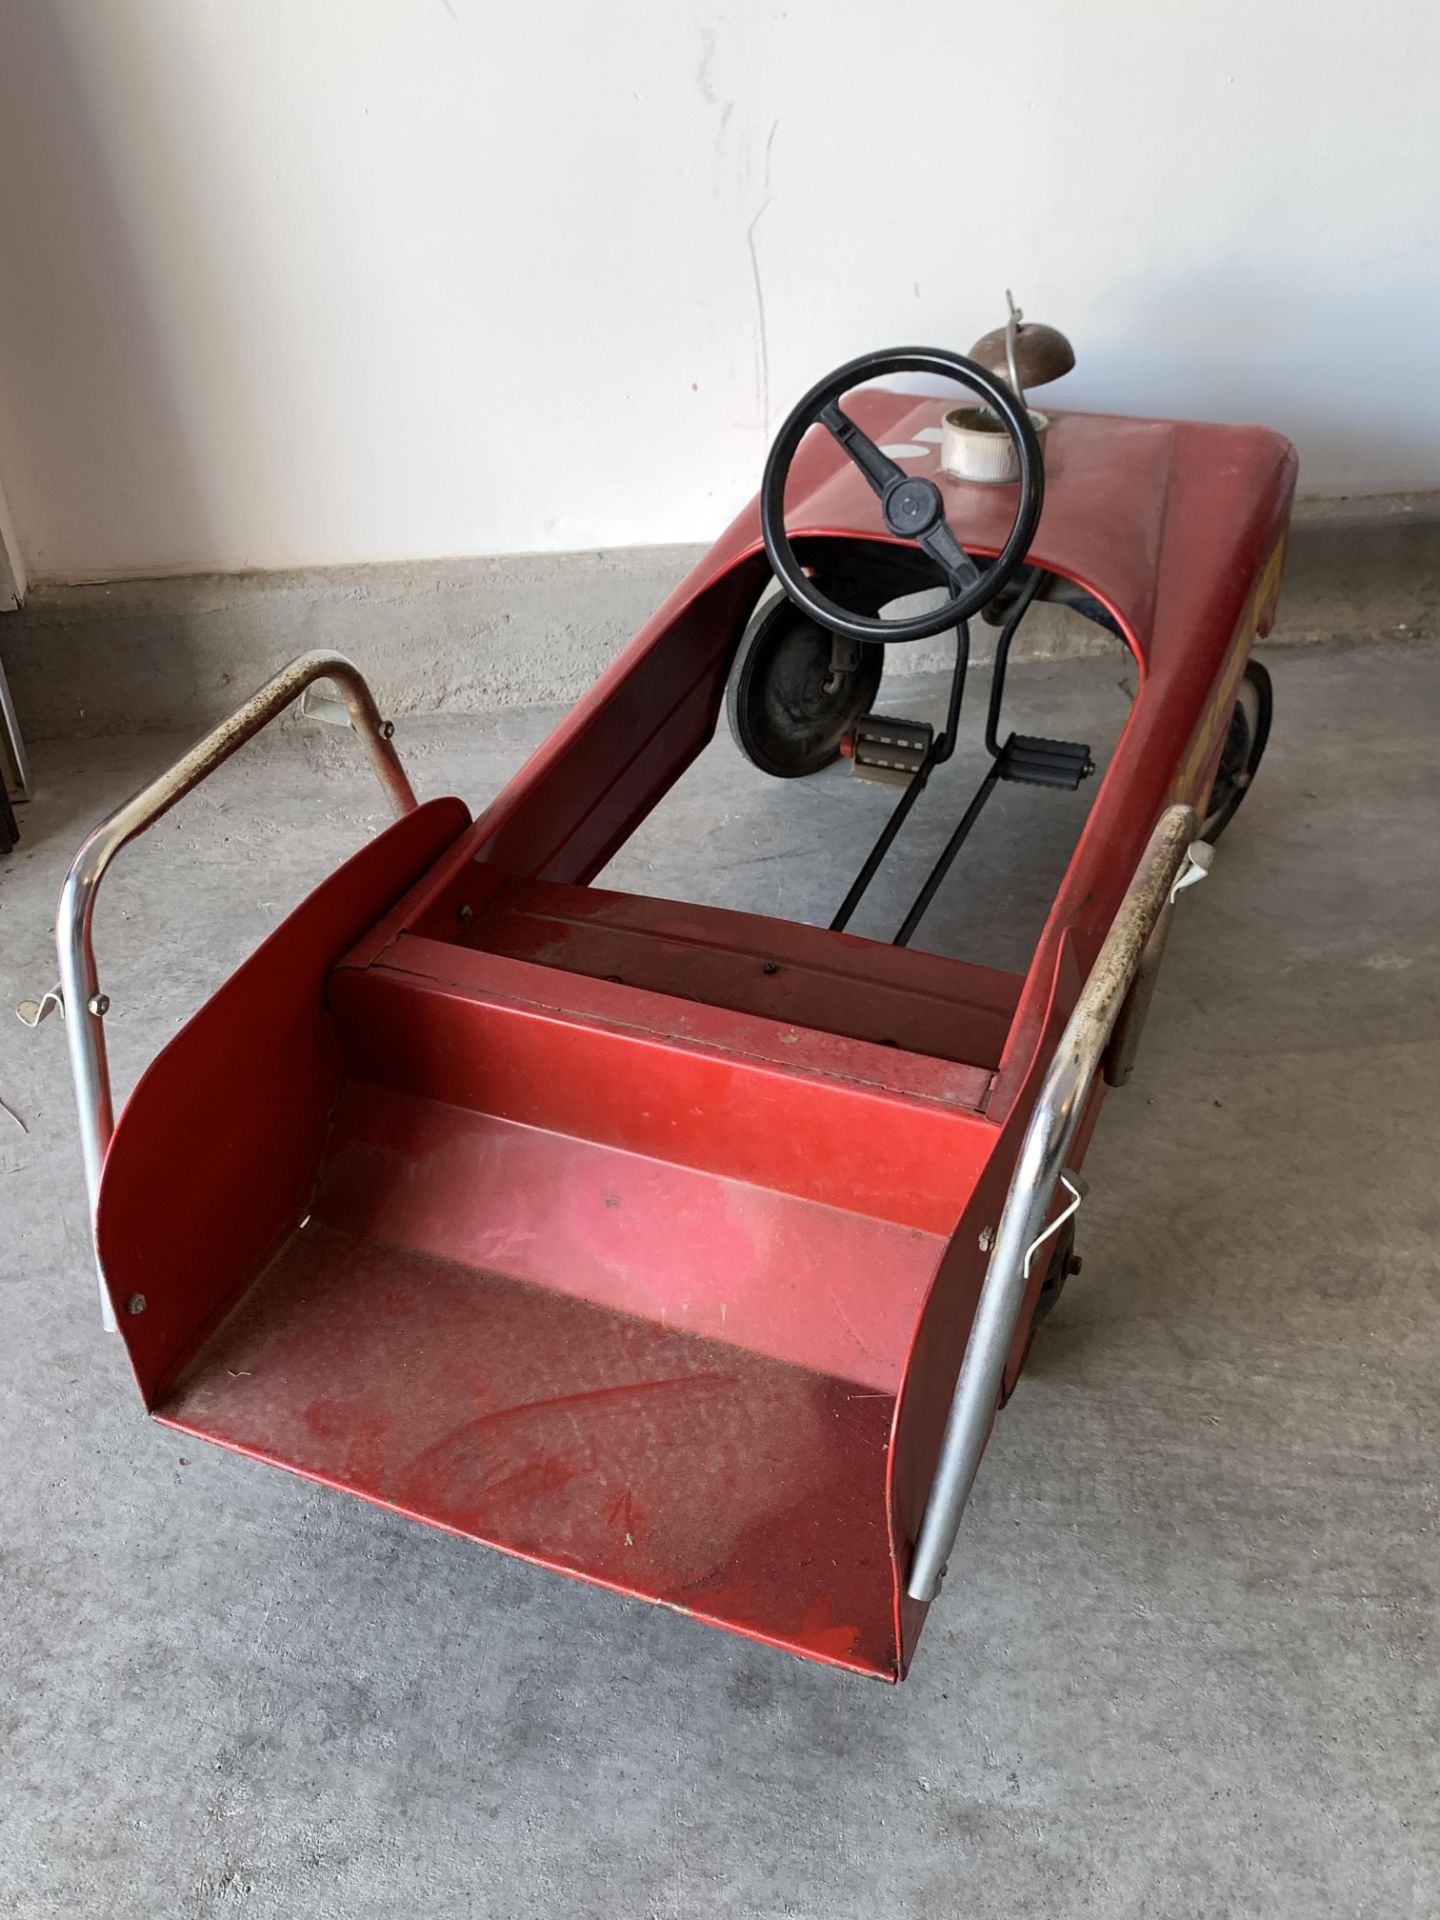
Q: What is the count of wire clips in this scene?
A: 4